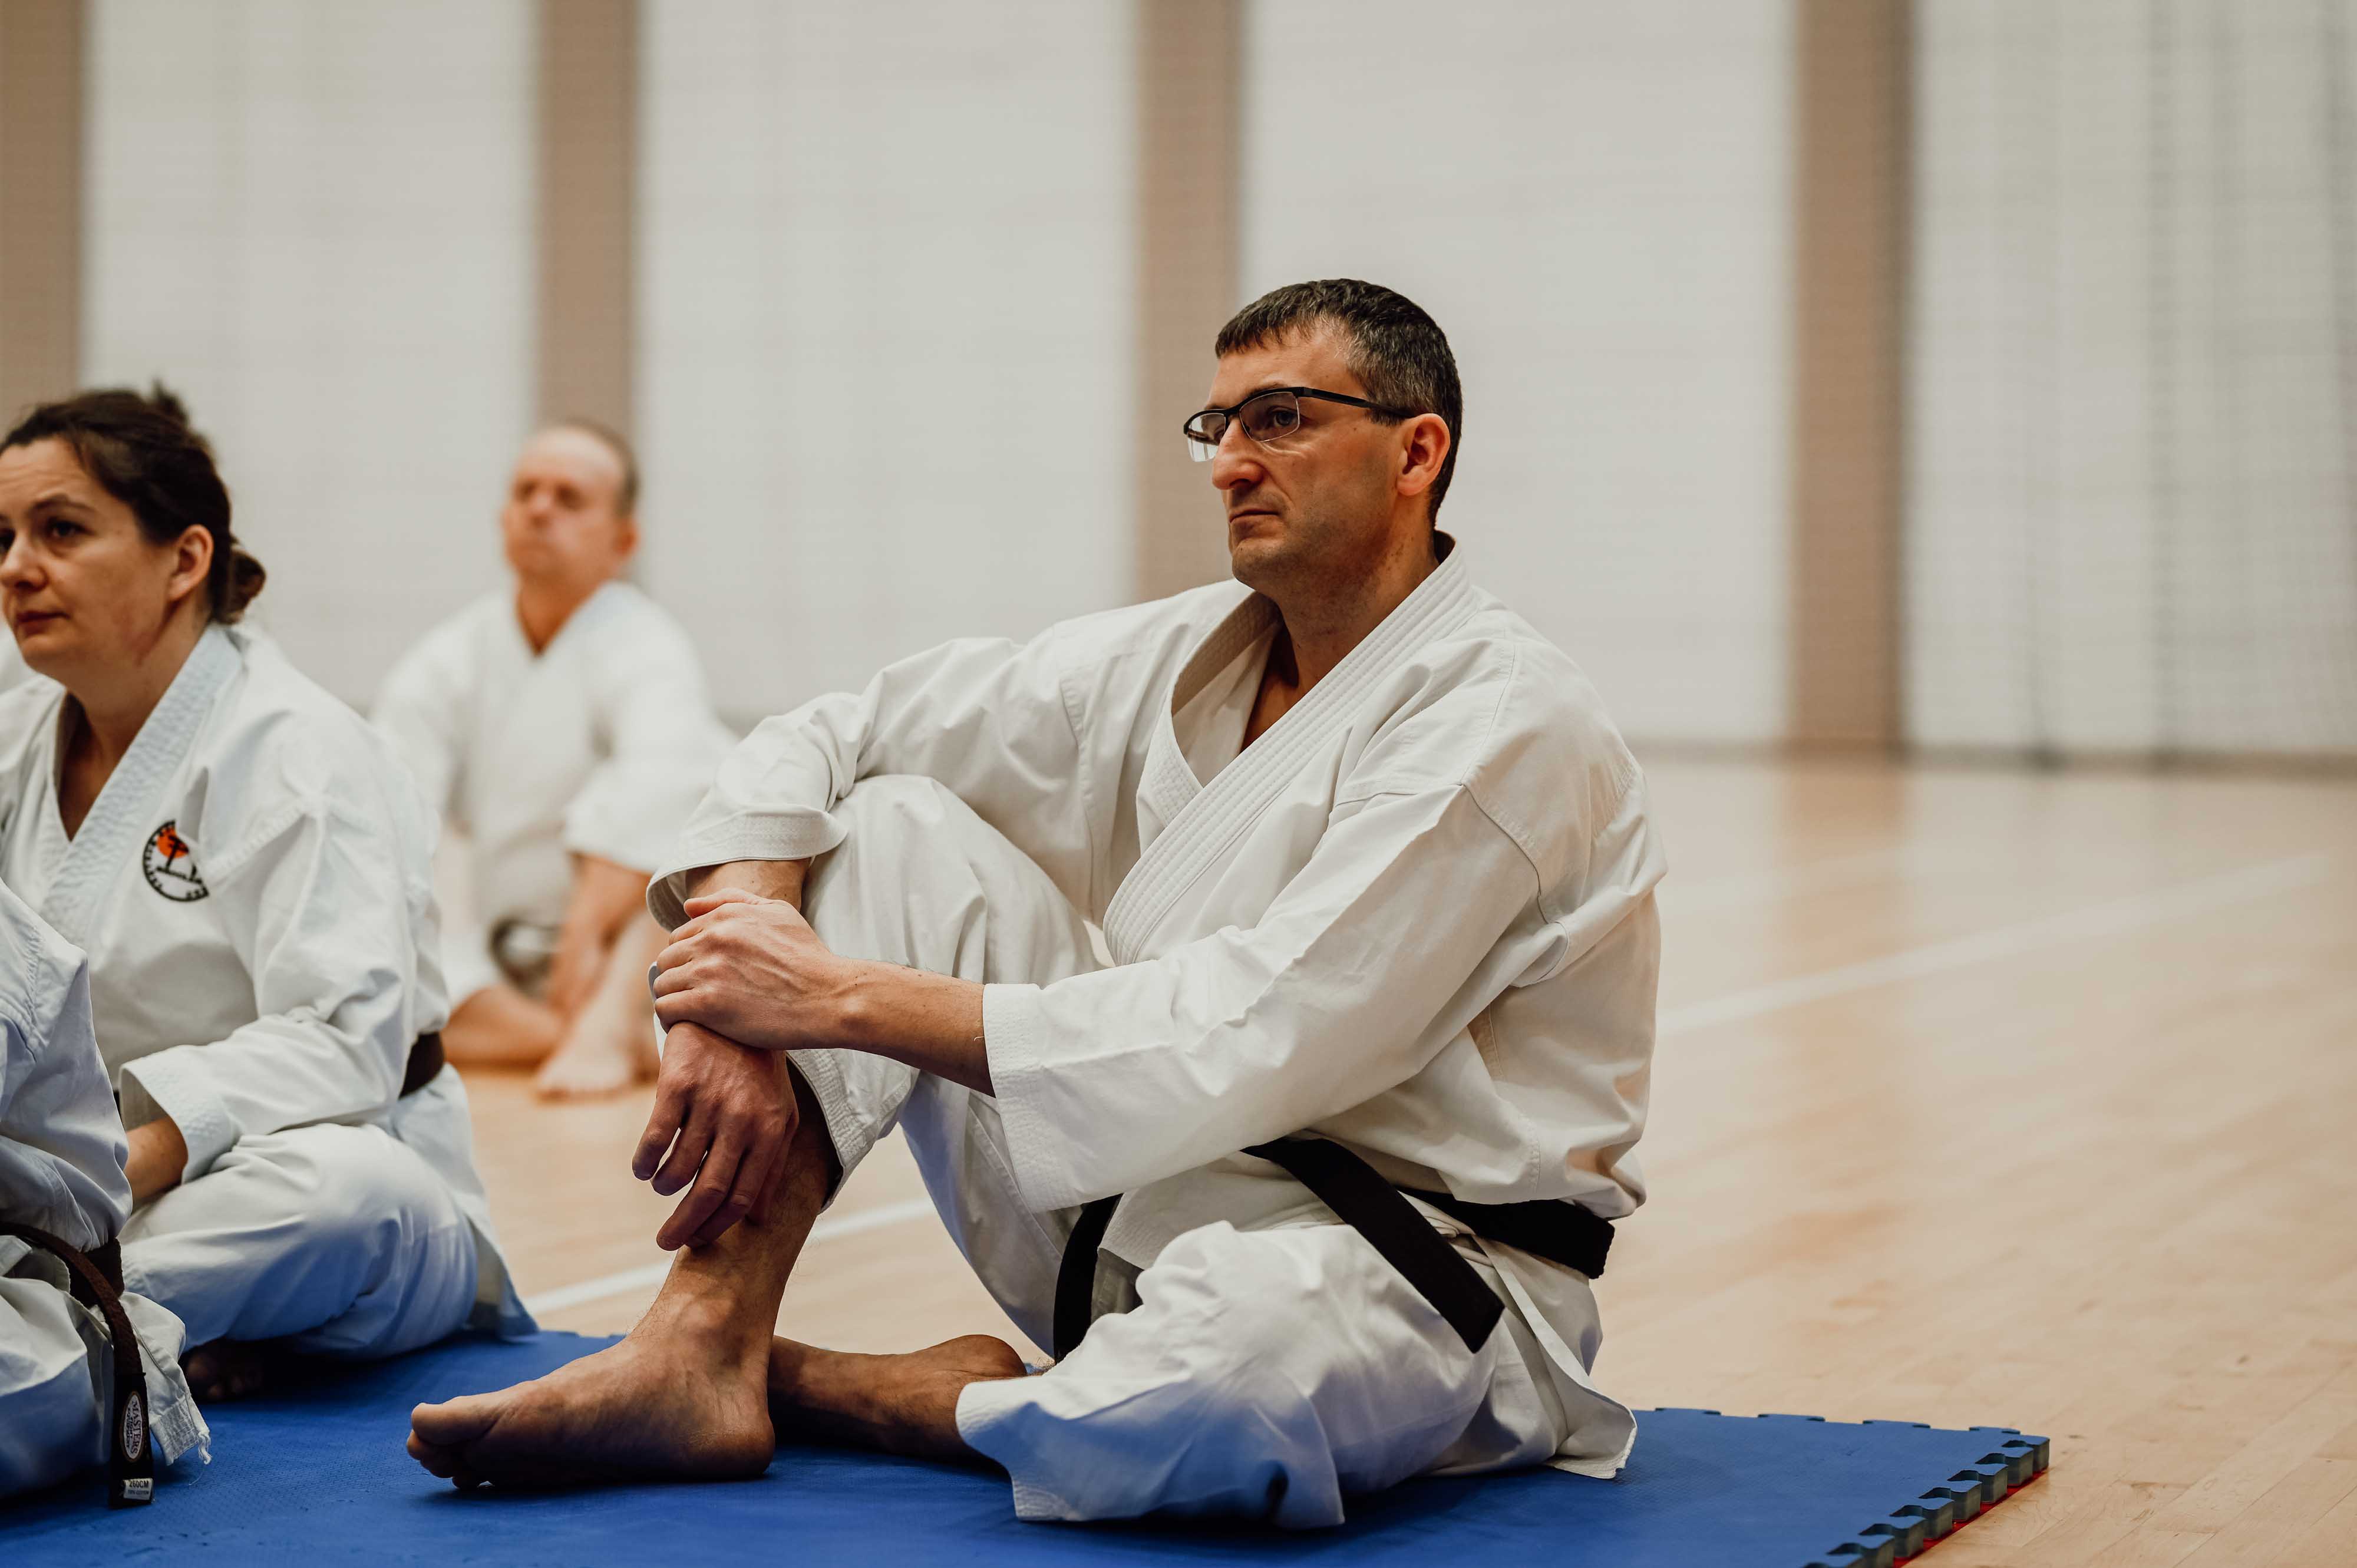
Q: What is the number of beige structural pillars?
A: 4